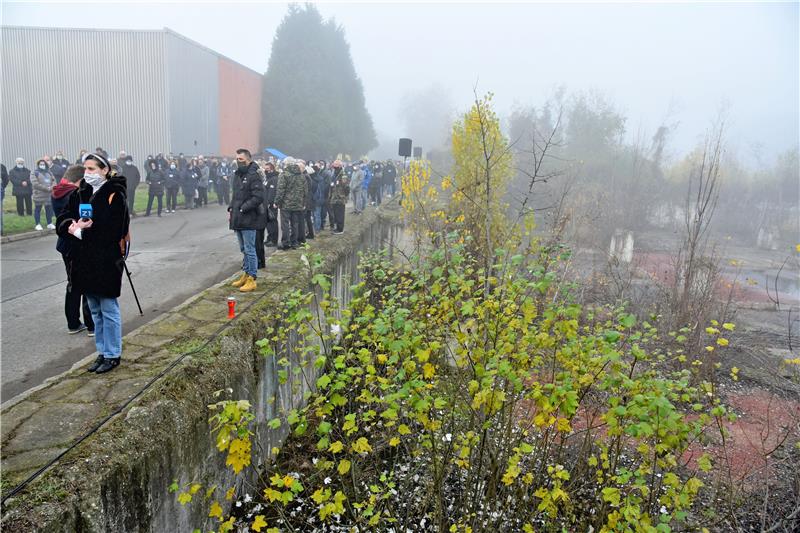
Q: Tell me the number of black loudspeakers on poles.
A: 2